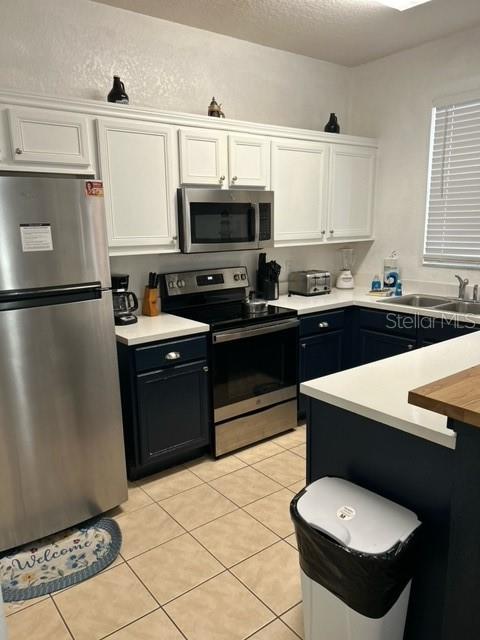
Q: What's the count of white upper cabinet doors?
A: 6